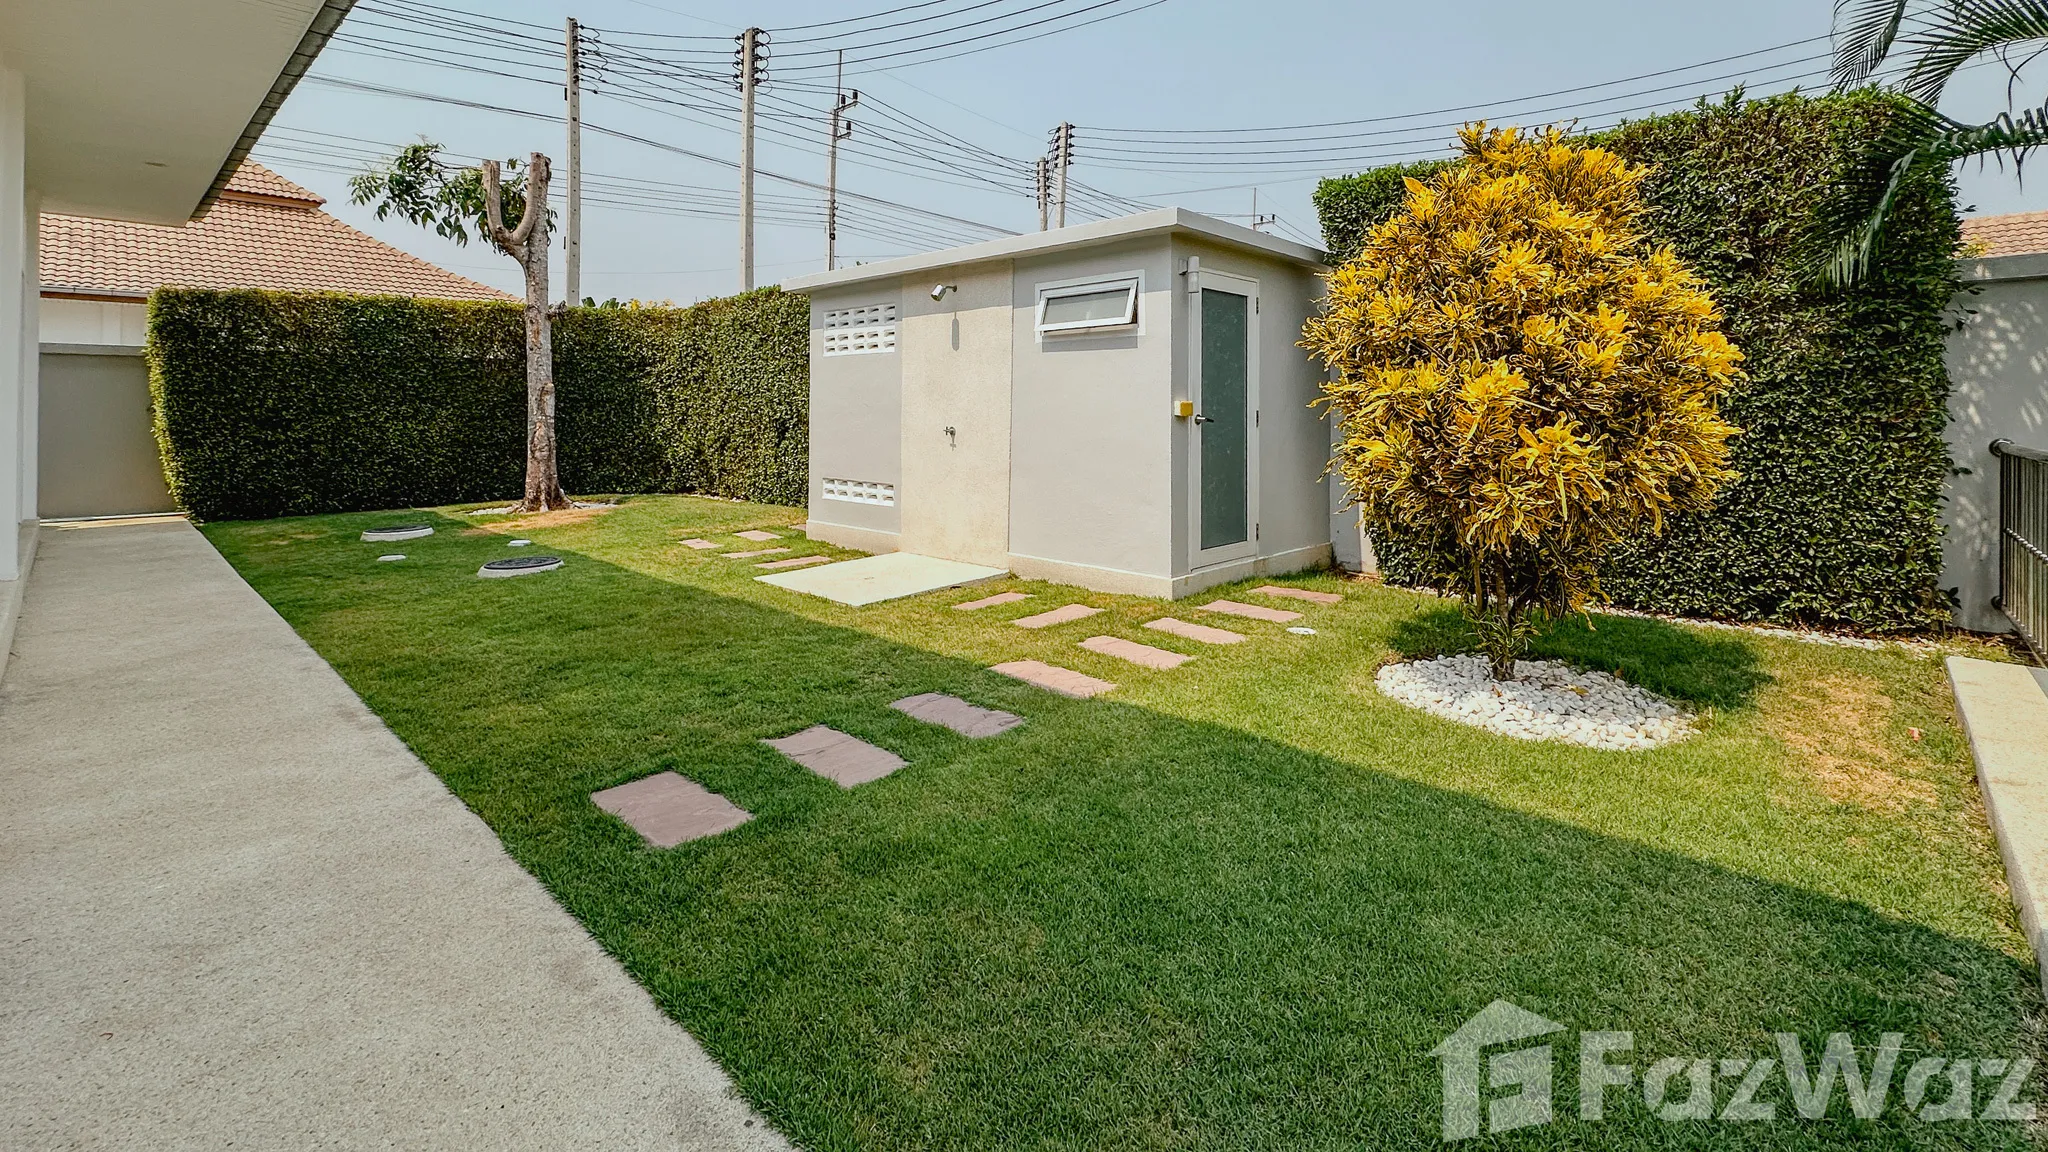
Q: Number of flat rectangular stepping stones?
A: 15